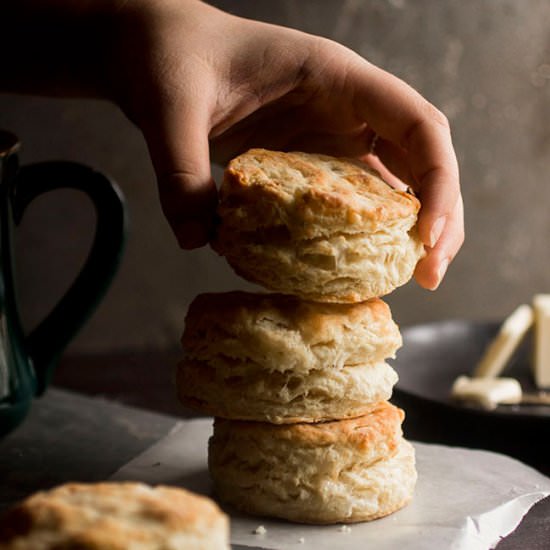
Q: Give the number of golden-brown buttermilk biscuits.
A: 4